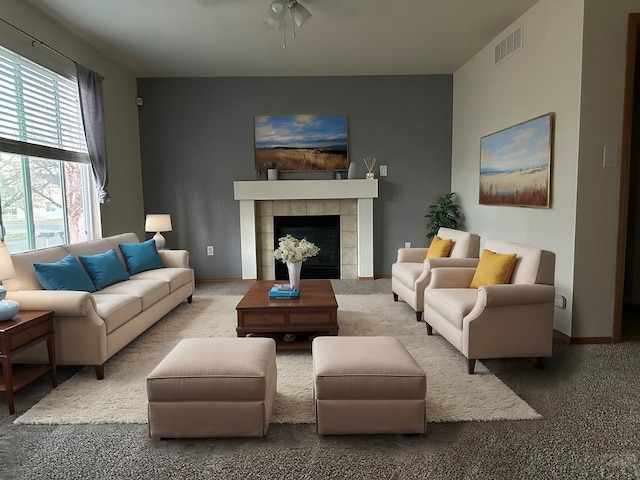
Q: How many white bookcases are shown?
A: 0